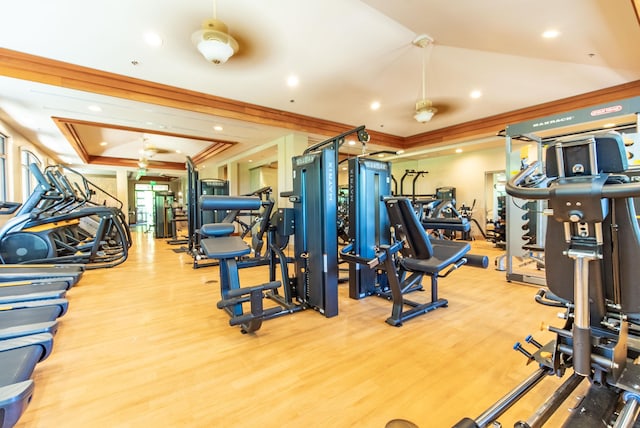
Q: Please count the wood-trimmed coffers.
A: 2